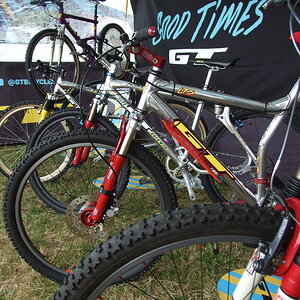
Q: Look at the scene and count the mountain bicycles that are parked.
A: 5